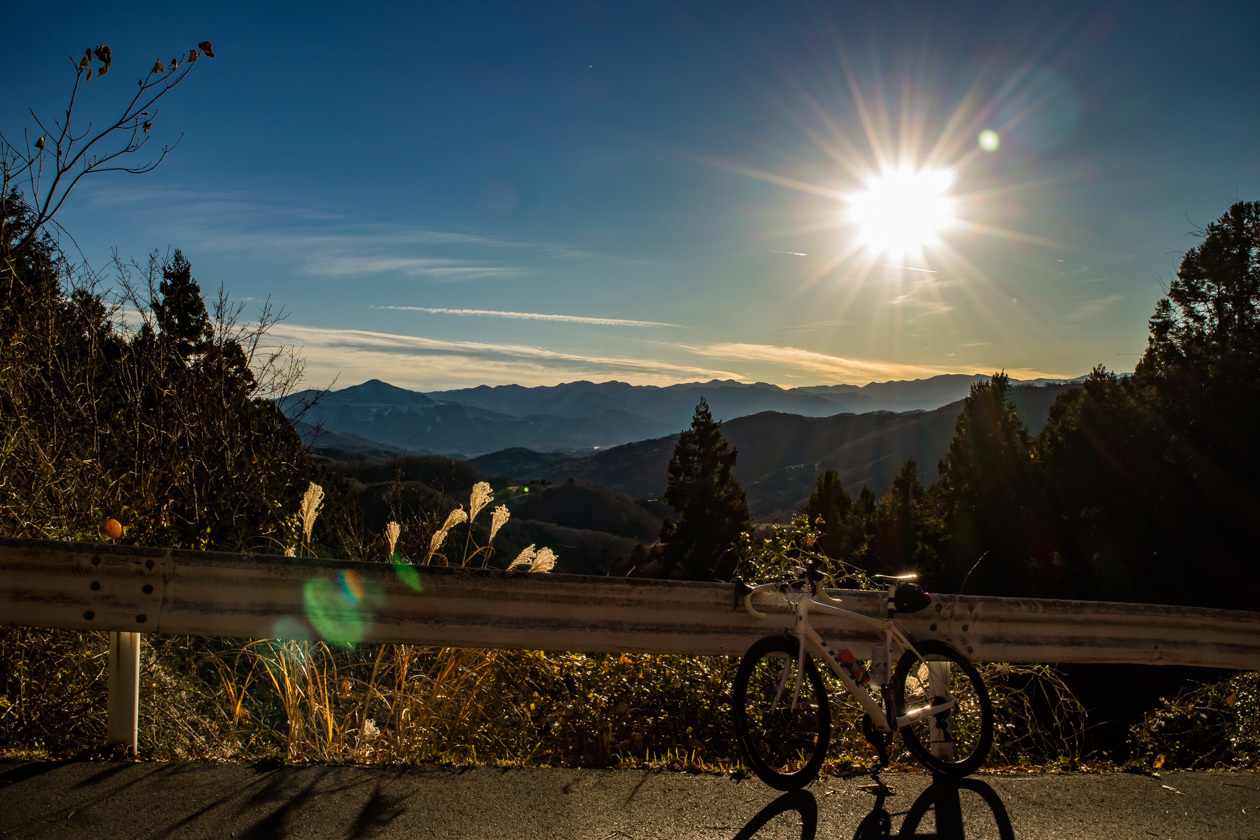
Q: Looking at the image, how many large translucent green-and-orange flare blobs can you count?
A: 1